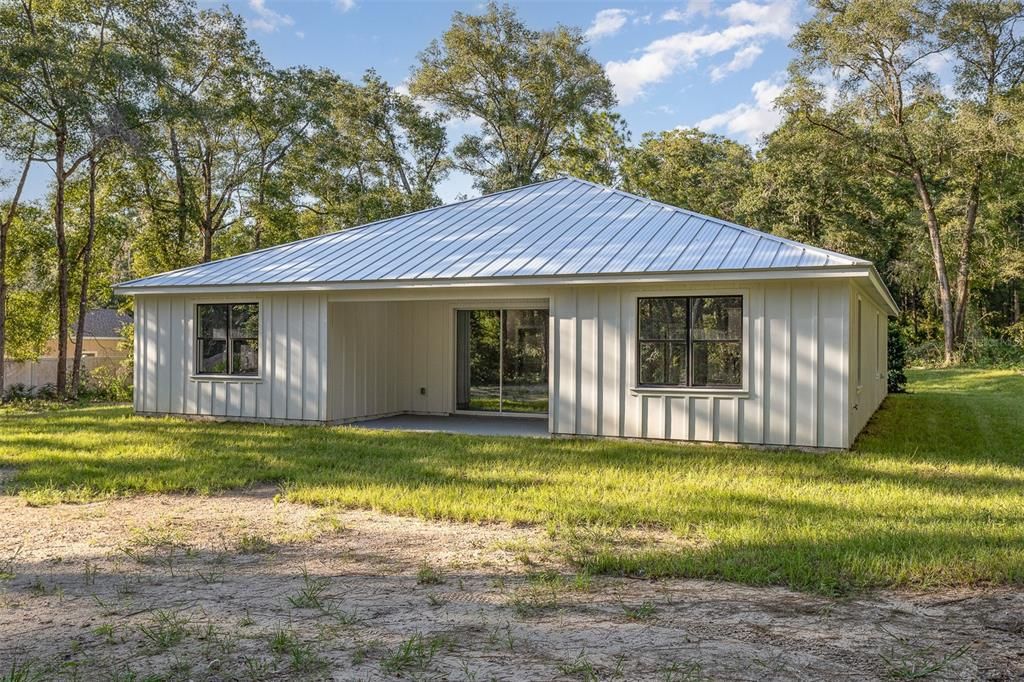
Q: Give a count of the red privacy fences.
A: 0